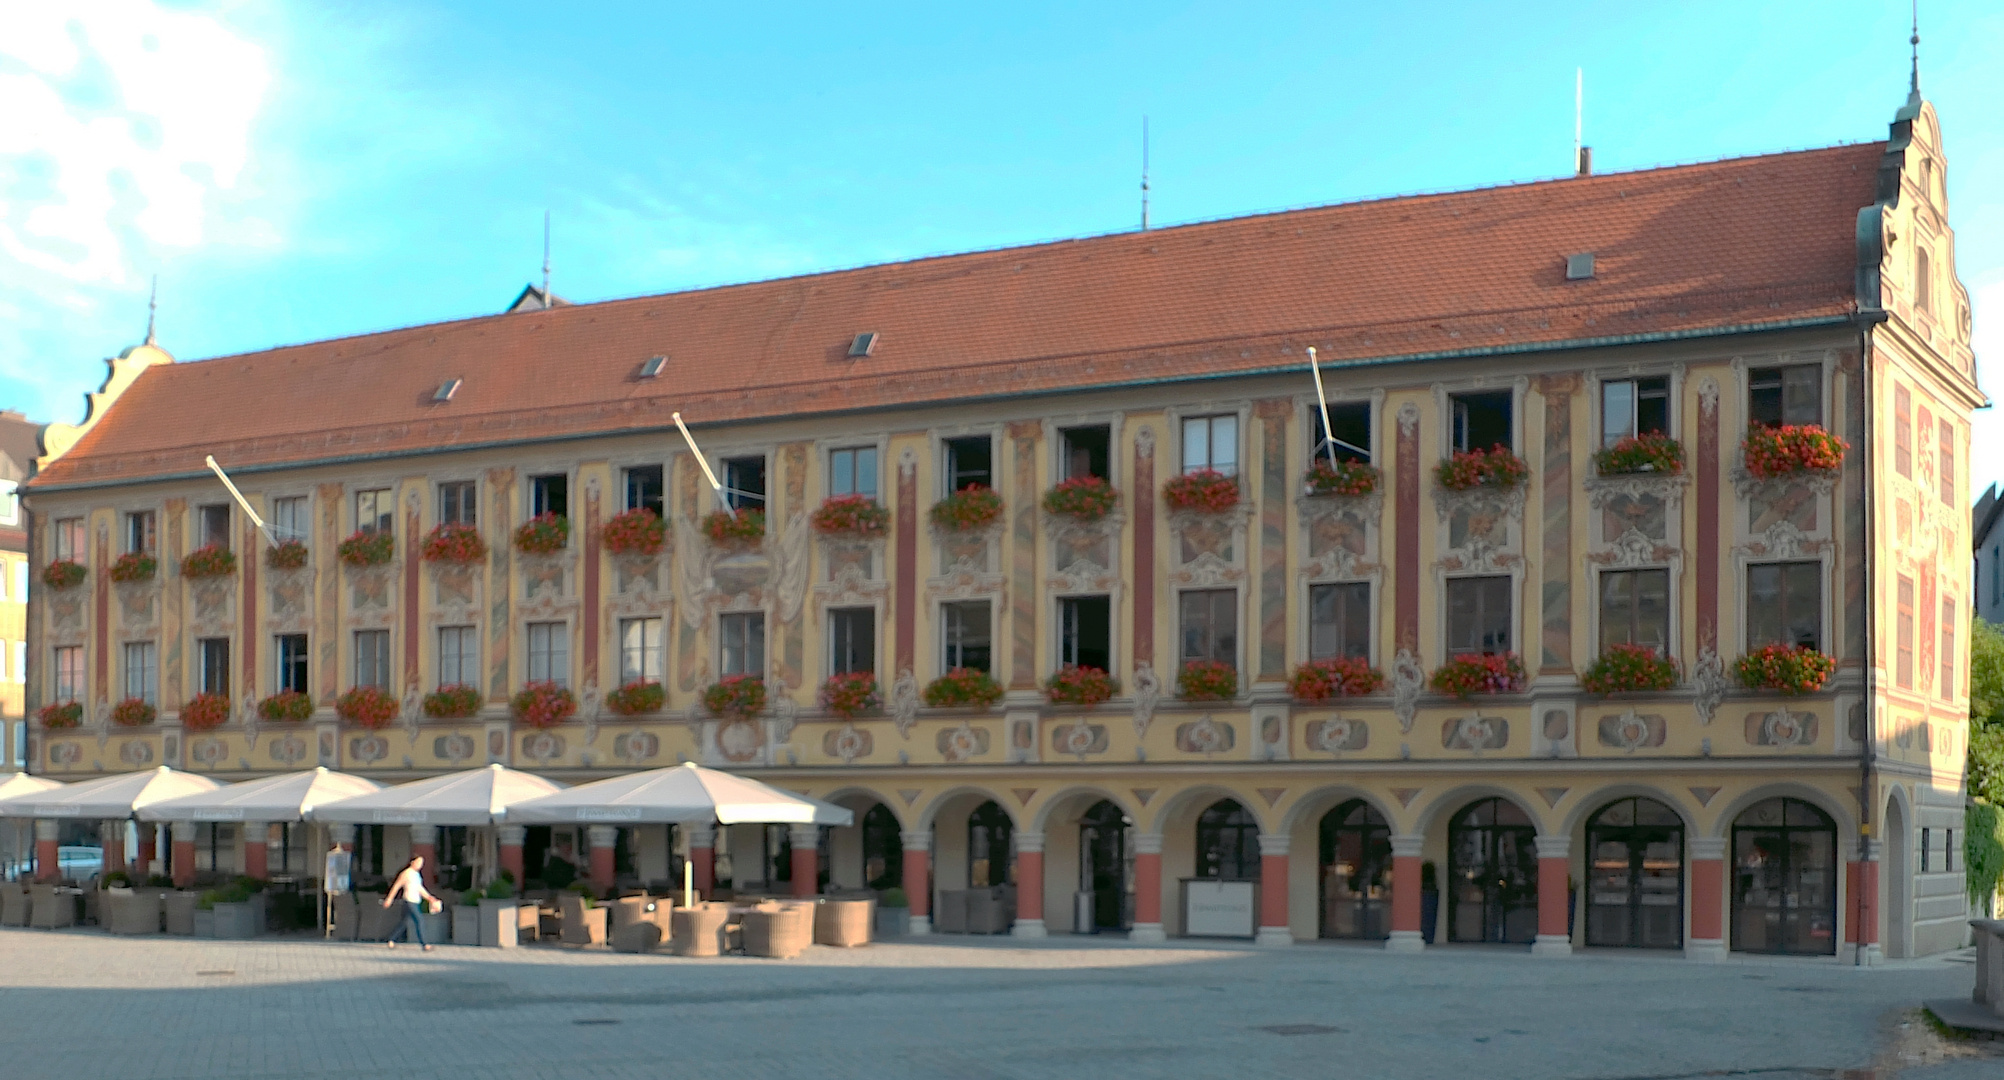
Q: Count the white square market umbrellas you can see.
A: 5